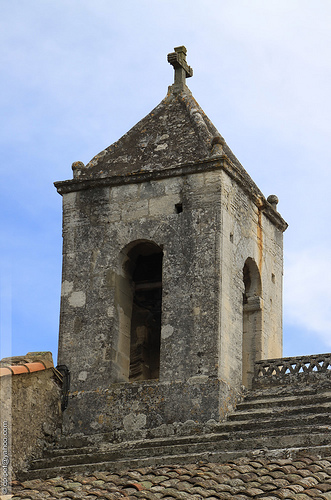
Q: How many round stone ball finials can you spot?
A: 3